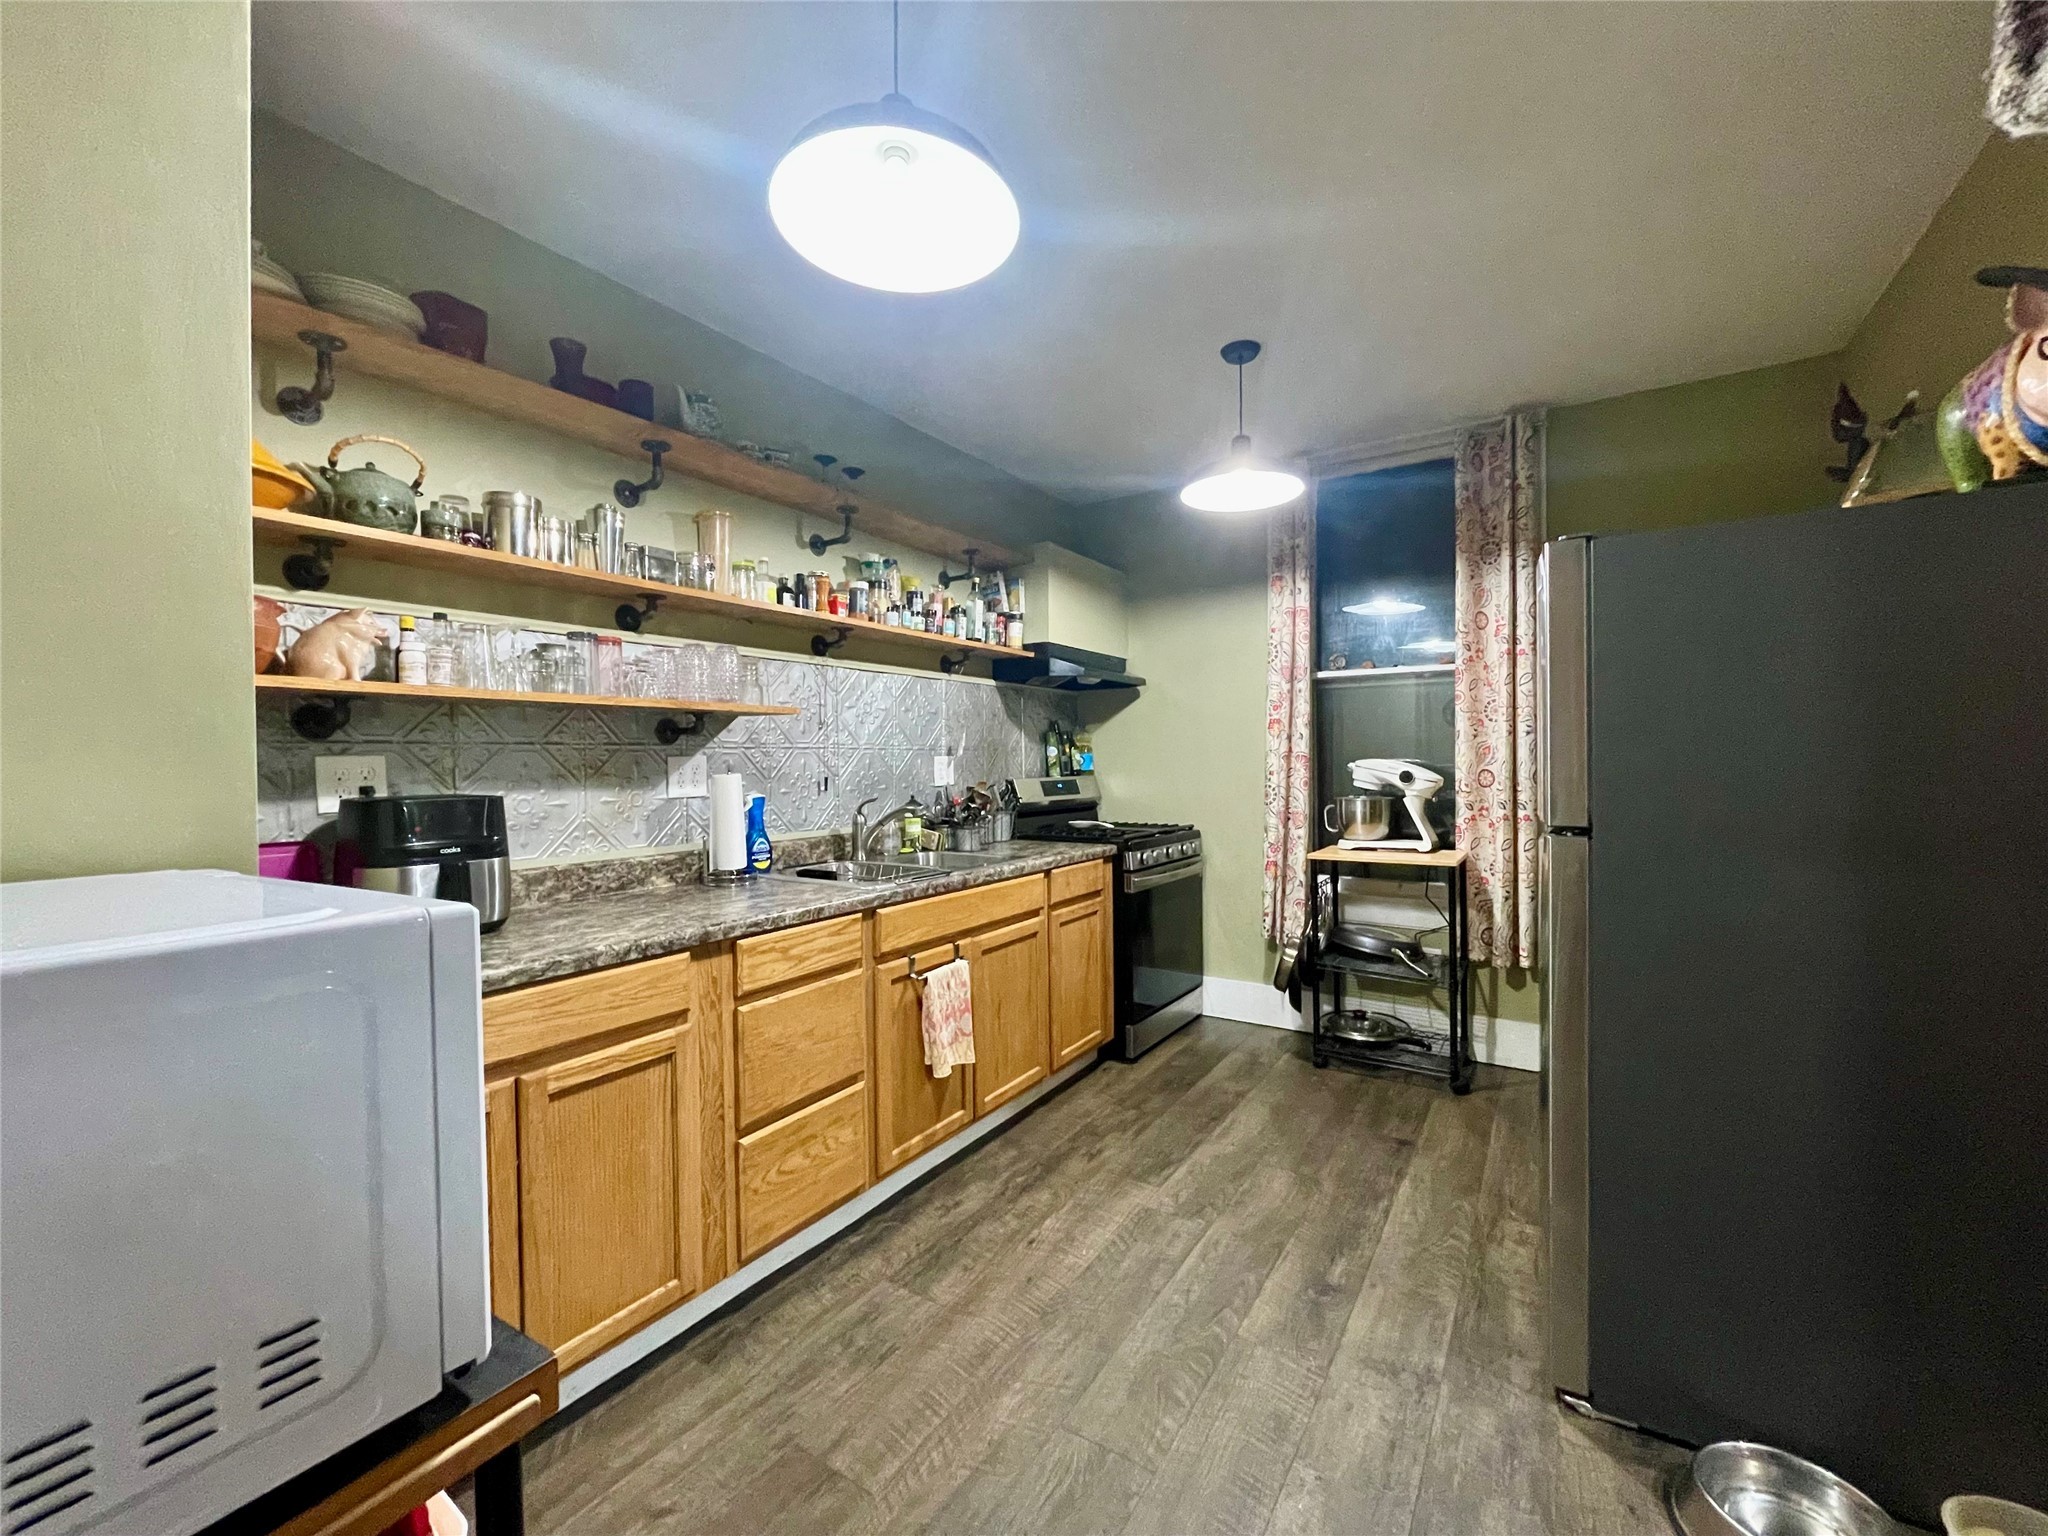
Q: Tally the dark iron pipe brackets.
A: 10